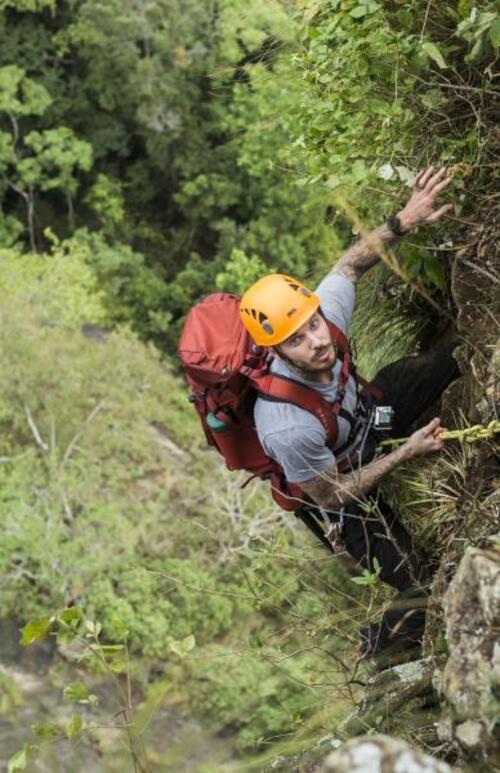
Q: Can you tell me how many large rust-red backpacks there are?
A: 1